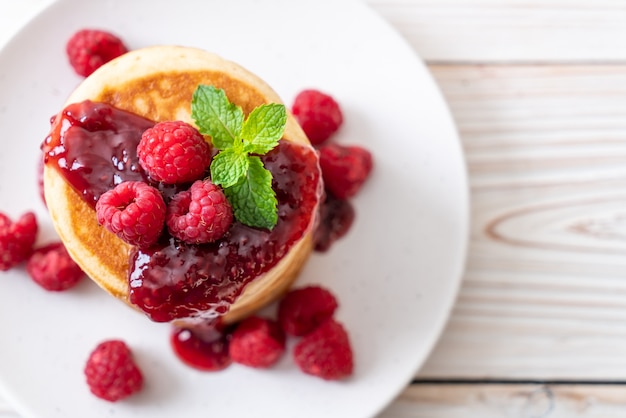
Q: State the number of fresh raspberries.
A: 12